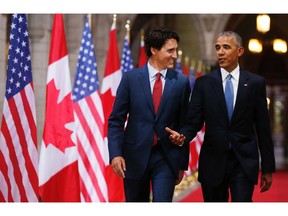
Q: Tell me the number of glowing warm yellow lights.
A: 3